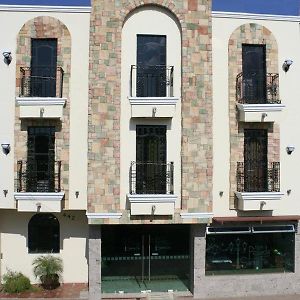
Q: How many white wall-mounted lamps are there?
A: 4